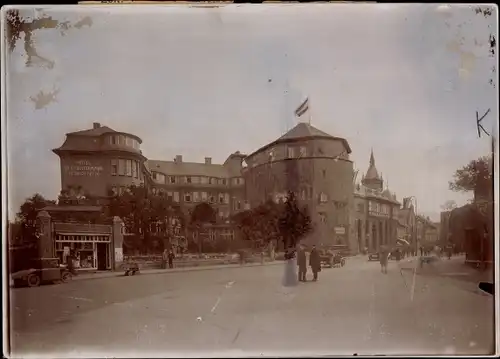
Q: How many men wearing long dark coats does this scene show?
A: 2